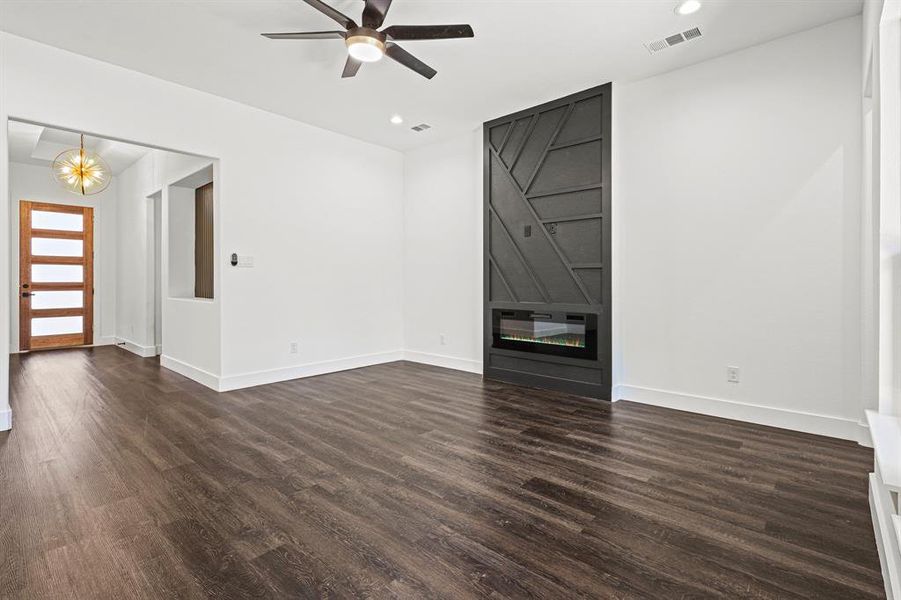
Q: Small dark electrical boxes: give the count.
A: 2